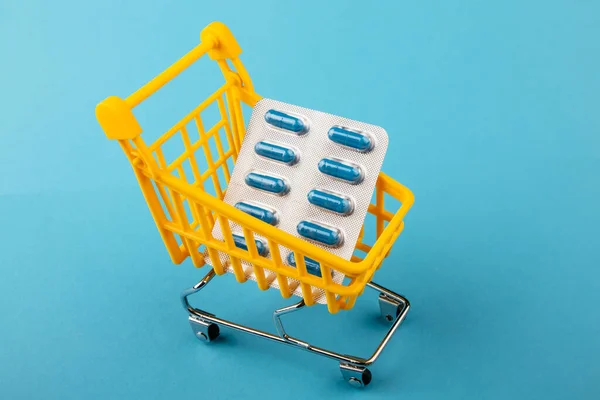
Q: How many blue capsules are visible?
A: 10